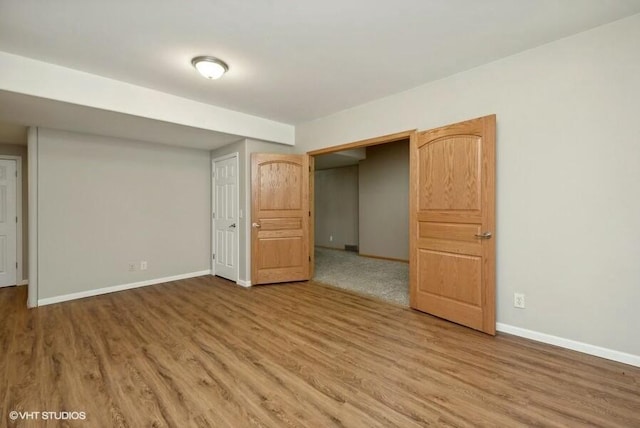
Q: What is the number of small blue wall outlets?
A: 0